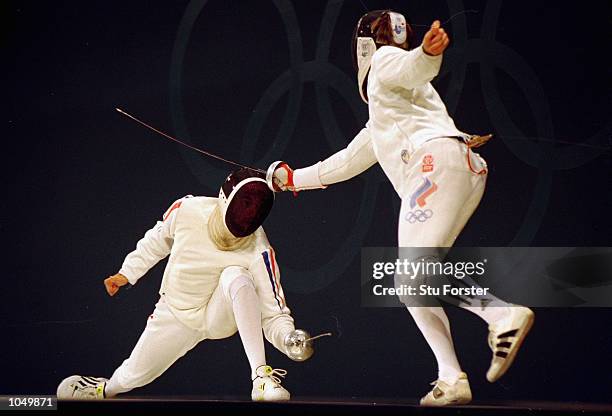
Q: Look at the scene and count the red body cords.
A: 1